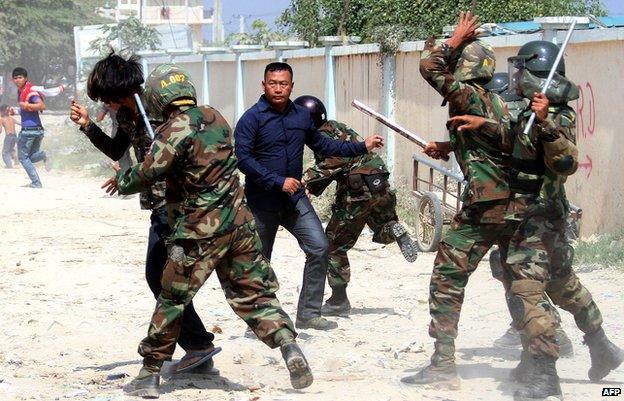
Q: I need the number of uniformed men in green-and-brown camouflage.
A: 5